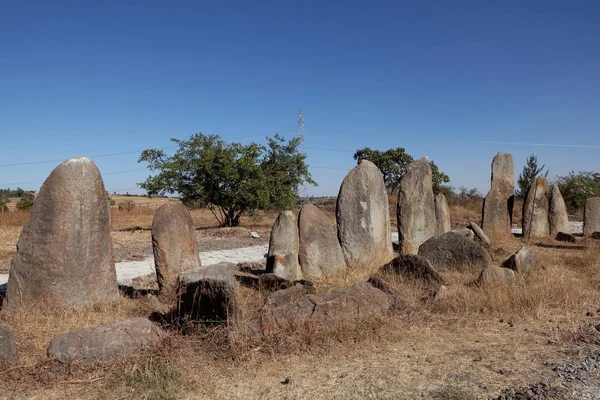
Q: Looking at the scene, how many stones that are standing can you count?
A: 11